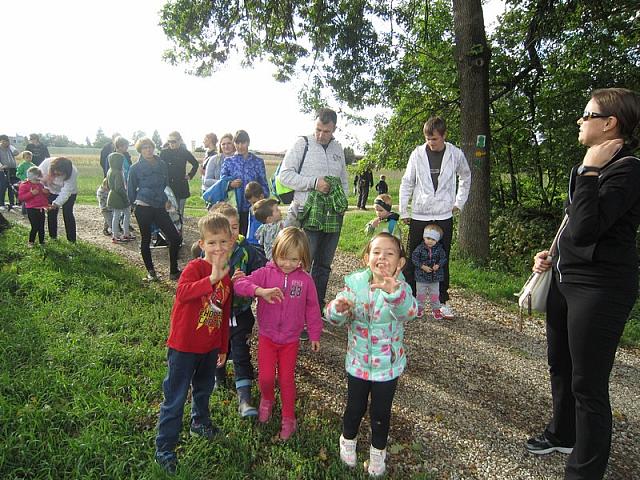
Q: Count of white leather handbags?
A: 1